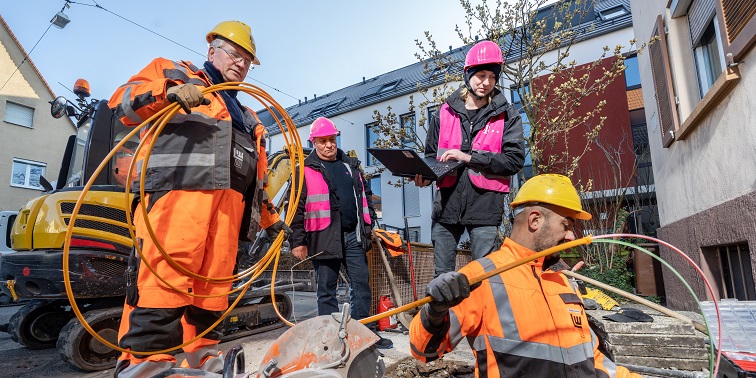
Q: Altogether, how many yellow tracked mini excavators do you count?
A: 1